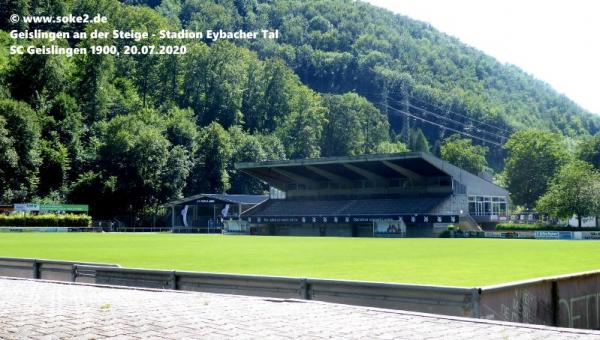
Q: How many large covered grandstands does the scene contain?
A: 1